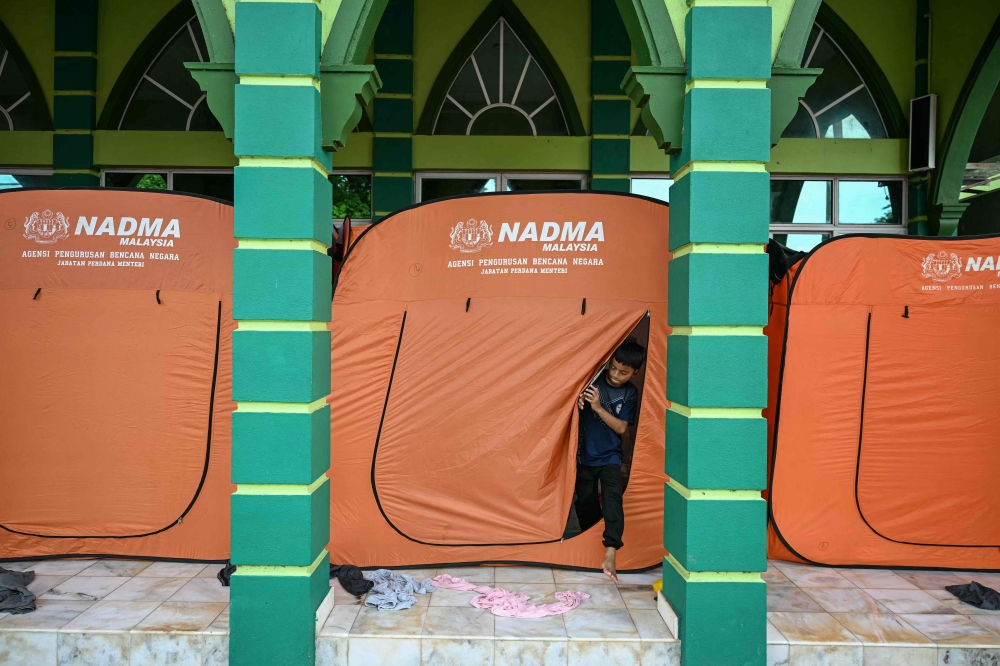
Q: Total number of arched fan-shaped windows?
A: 4